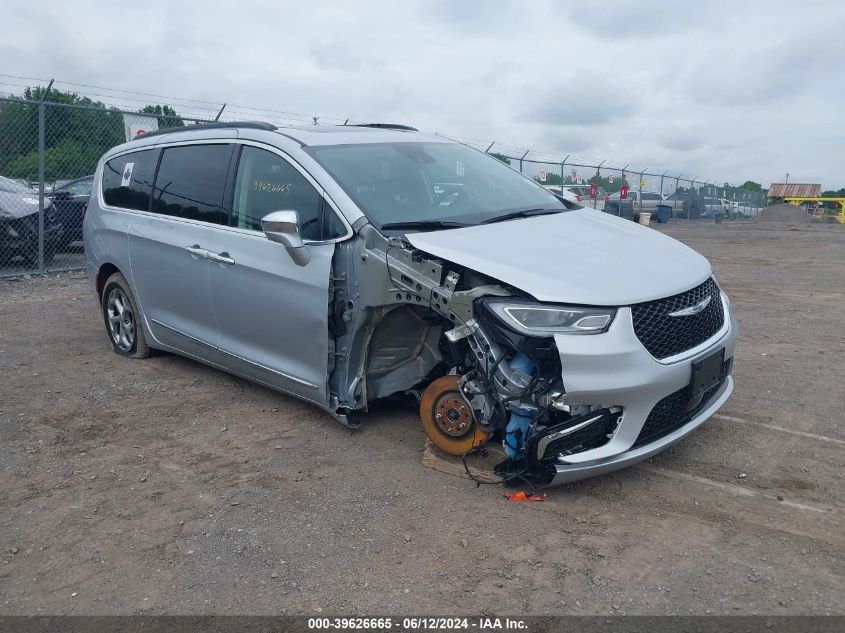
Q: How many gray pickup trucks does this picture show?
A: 1